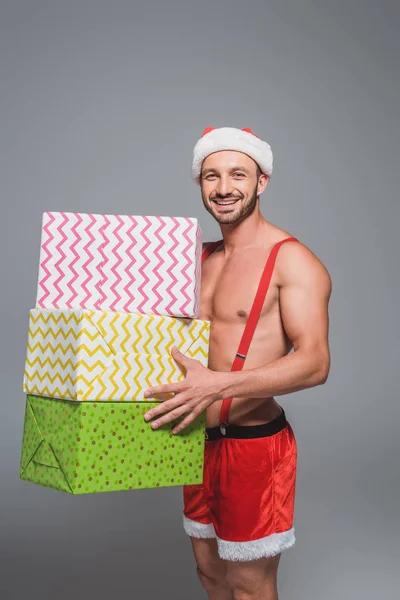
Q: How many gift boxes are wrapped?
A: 3